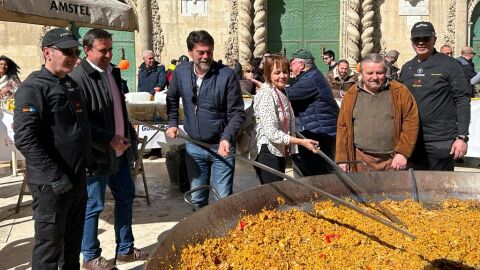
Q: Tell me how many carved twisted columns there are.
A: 4